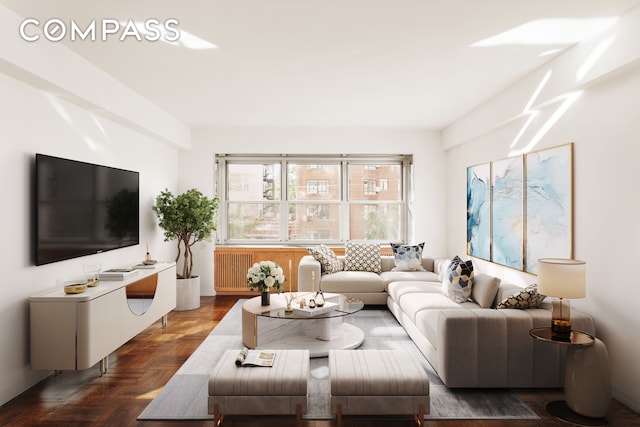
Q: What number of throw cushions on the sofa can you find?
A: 6